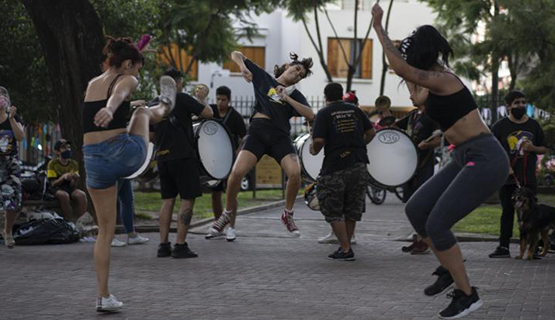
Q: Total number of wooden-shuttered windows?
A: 3